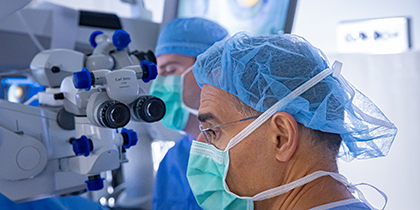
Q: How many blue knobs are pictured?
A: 7